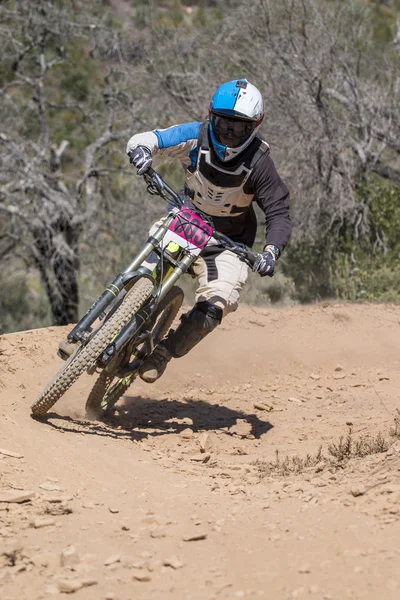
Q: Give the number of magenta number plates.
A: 1